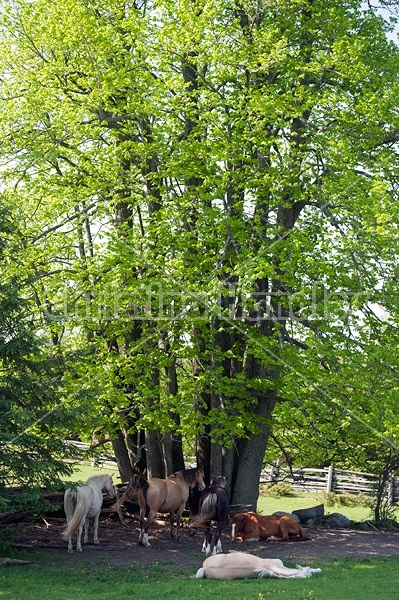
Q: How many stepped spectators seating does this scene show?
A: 0